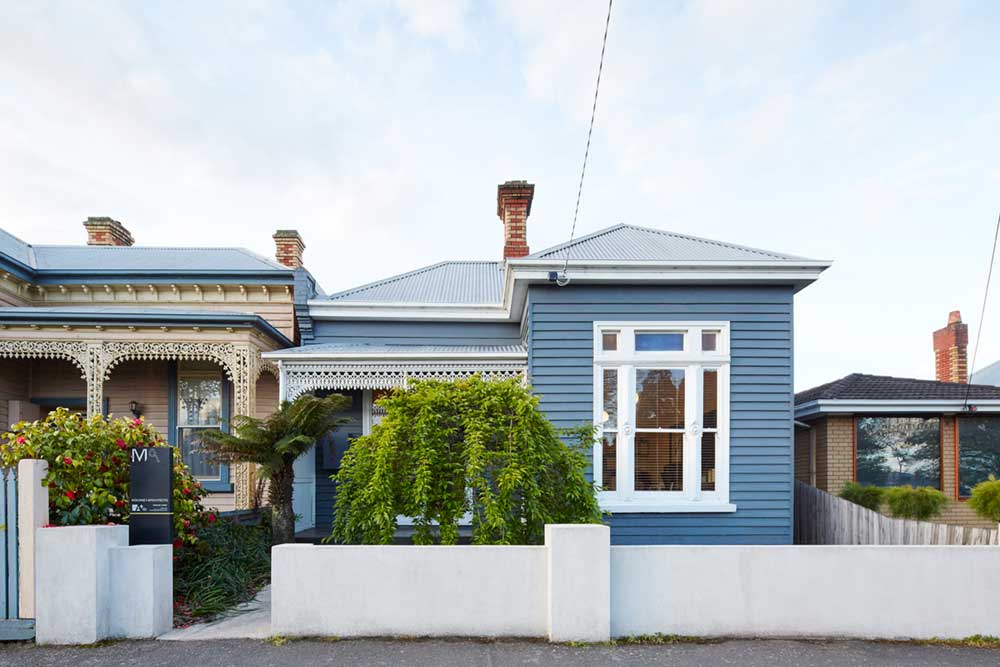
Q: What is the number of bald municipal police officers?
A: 0